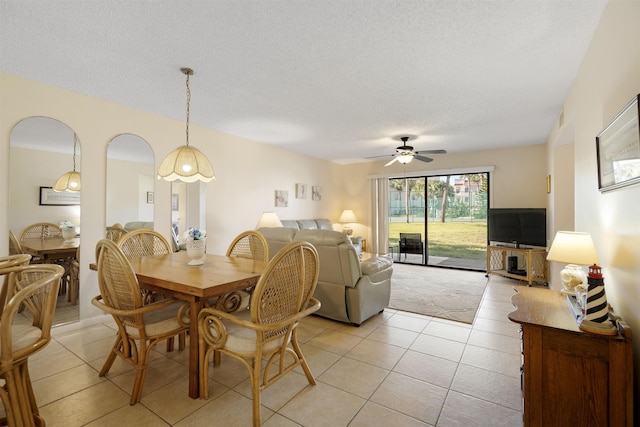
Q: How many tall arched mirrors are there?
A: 3